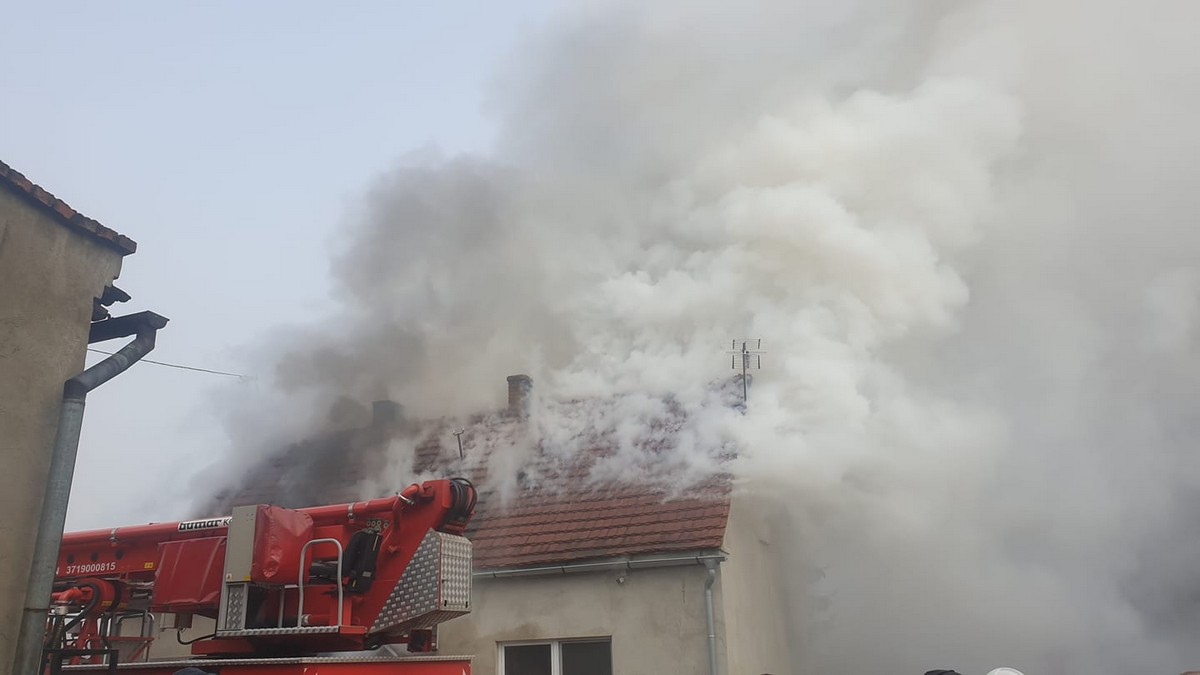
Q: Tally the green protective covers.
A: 0